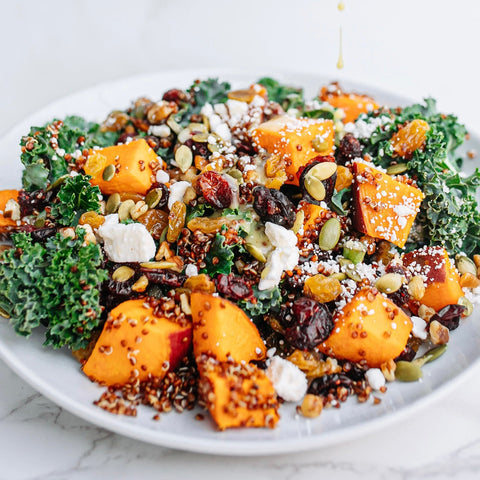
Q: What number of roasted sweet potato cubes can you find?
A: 11